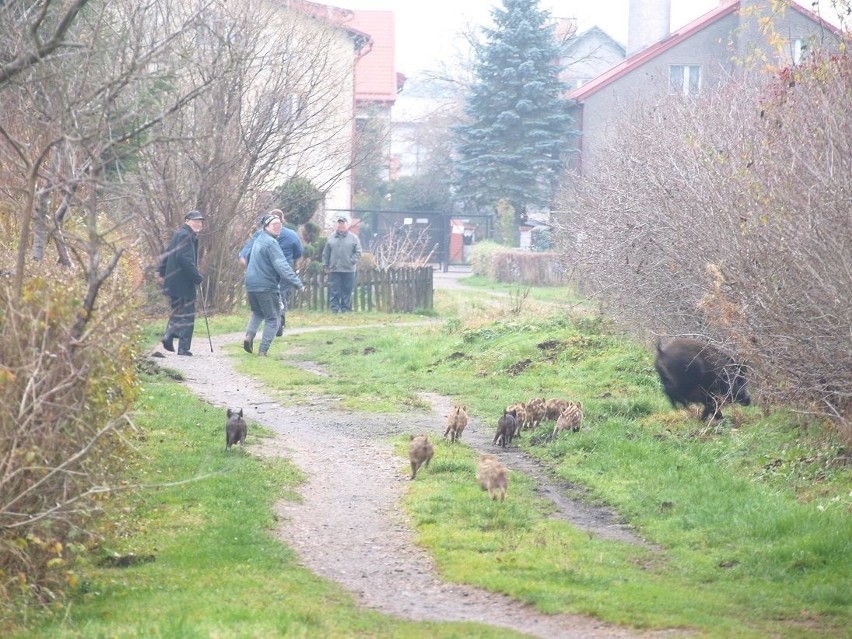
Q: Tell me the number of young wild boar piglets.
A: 9